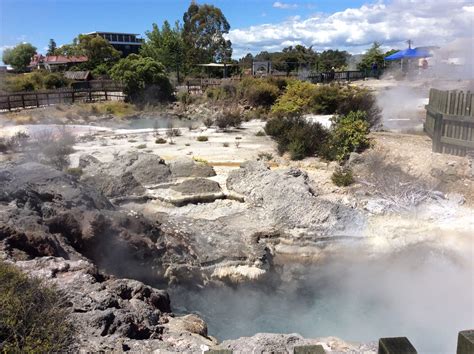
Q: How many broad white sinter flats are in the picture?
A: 1